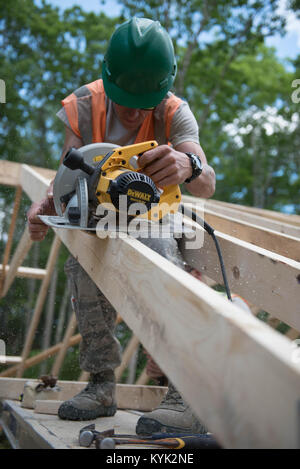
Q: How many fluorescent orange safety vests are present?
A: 1